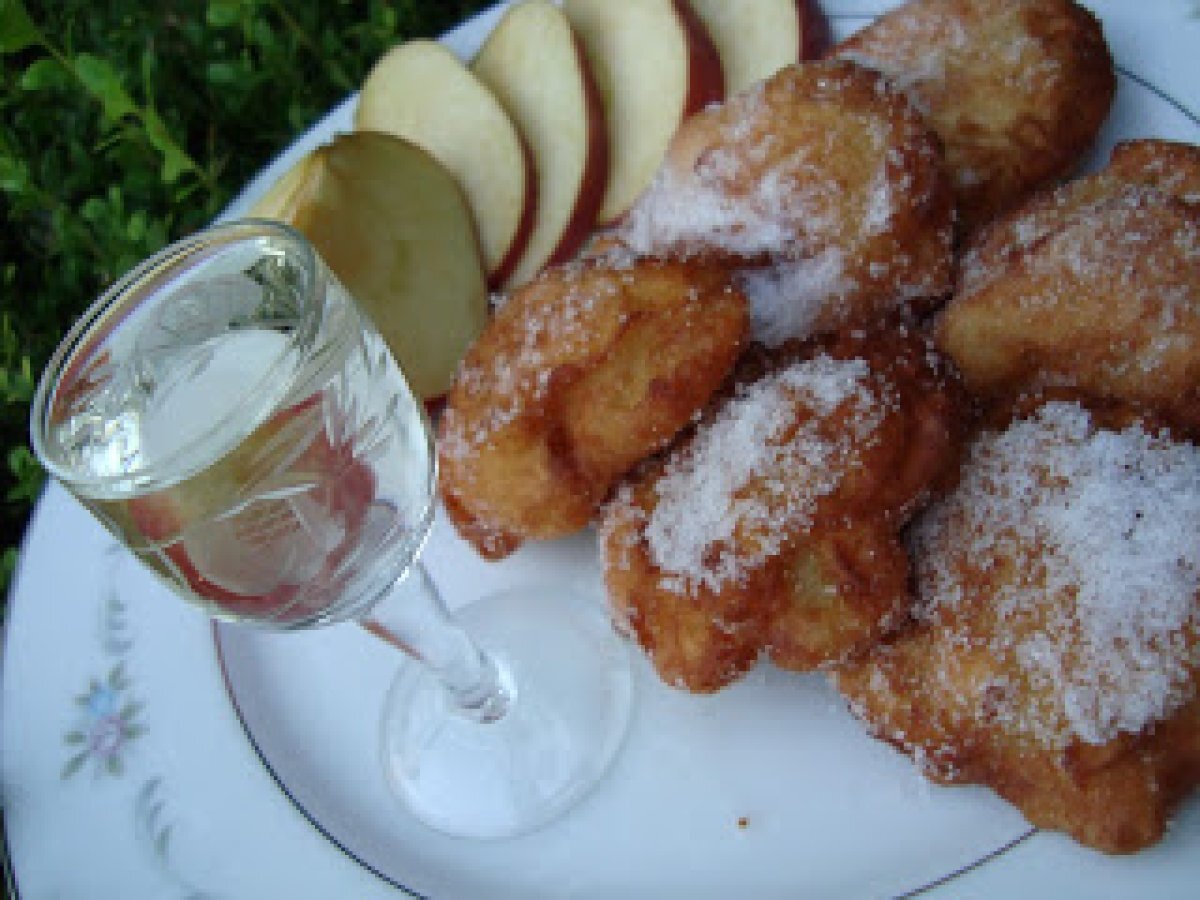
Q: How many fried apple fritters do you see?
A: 6